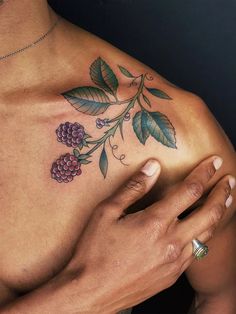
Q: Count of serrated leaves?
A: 4